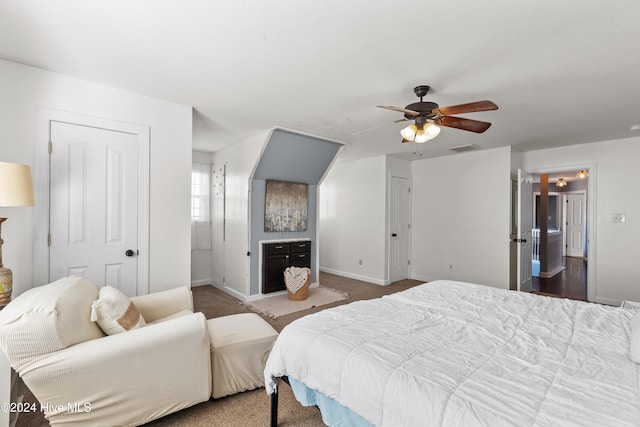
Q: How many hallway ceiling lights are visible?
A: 2